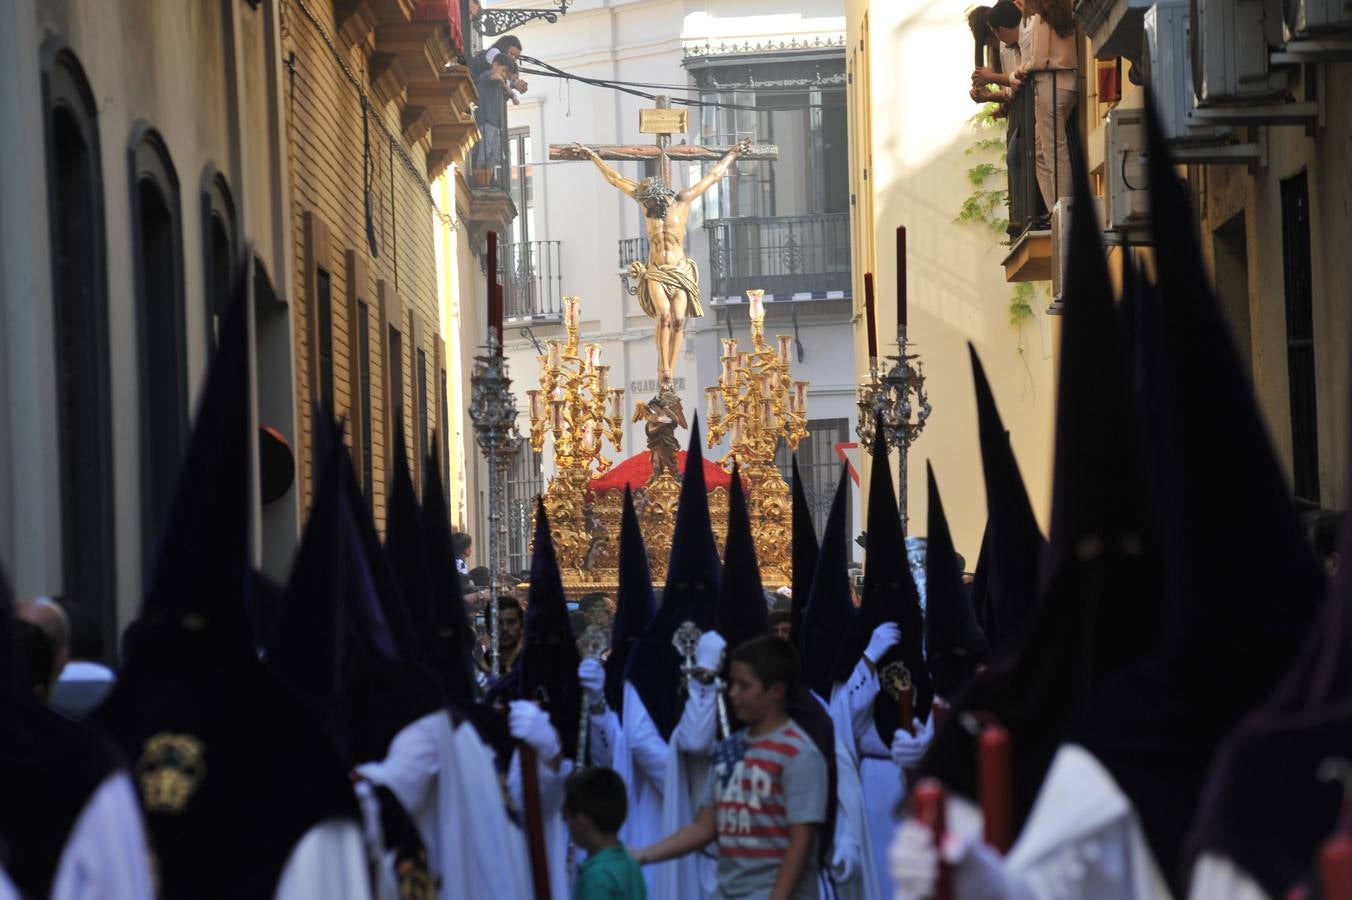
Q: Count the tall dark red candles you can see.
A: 4